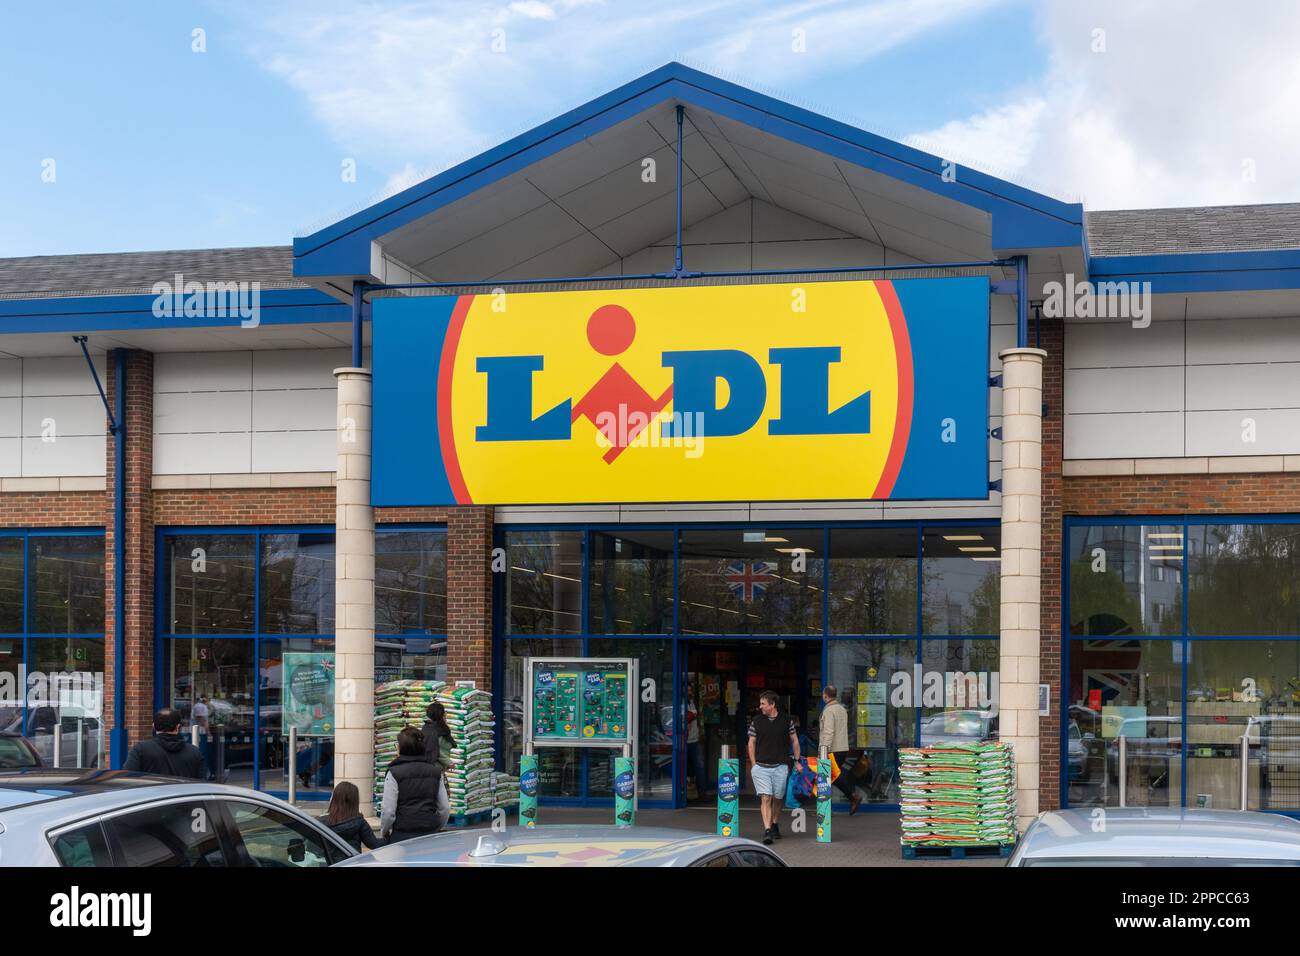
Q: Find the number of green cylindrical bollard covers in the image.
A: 4